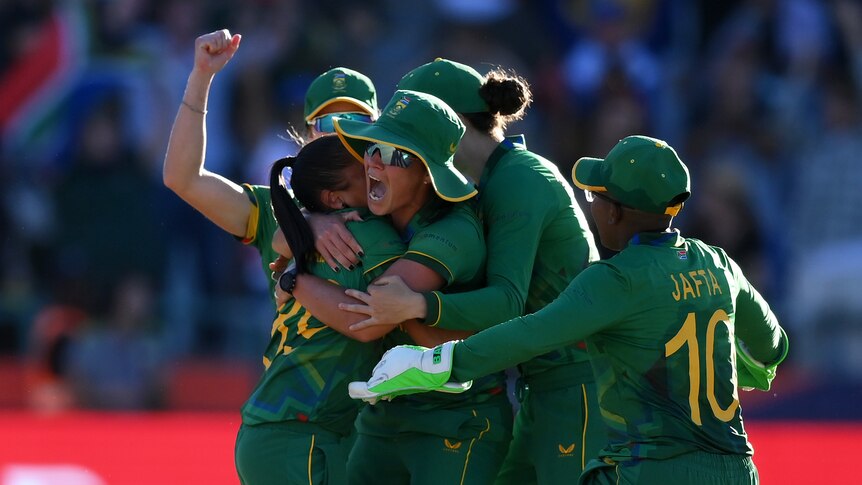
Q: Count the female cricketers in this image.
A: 5